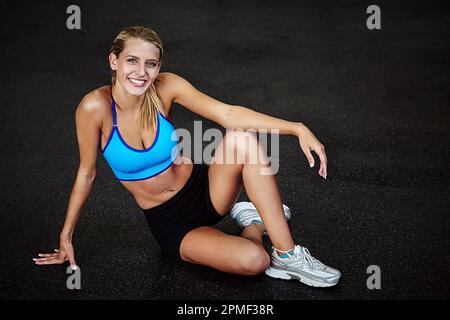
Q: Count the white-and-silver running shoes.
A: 2